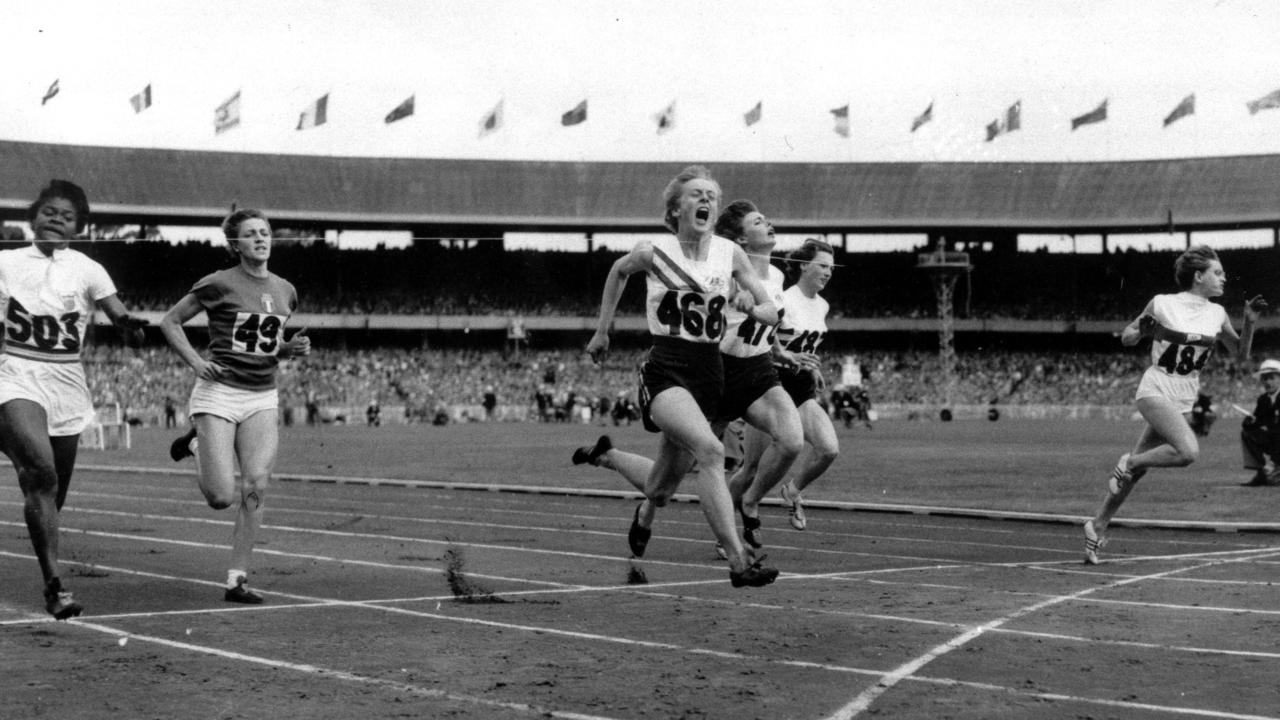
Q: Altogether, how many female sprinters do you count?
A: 6